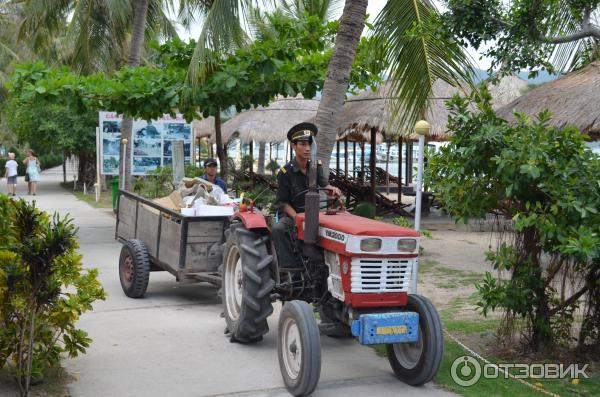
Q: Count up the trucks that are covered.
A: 0